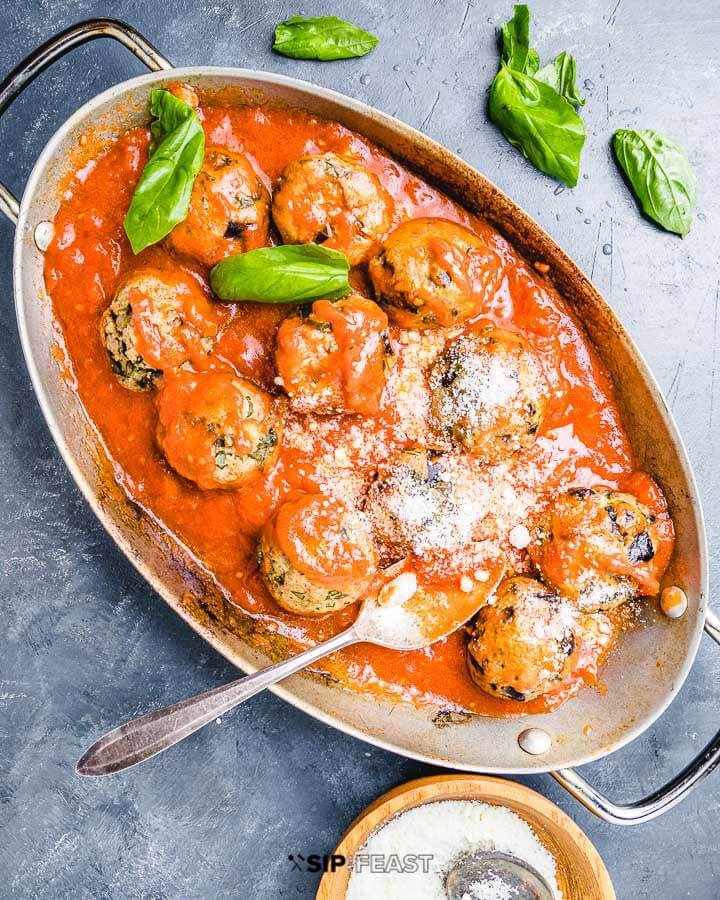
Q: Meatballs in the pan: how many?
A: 11